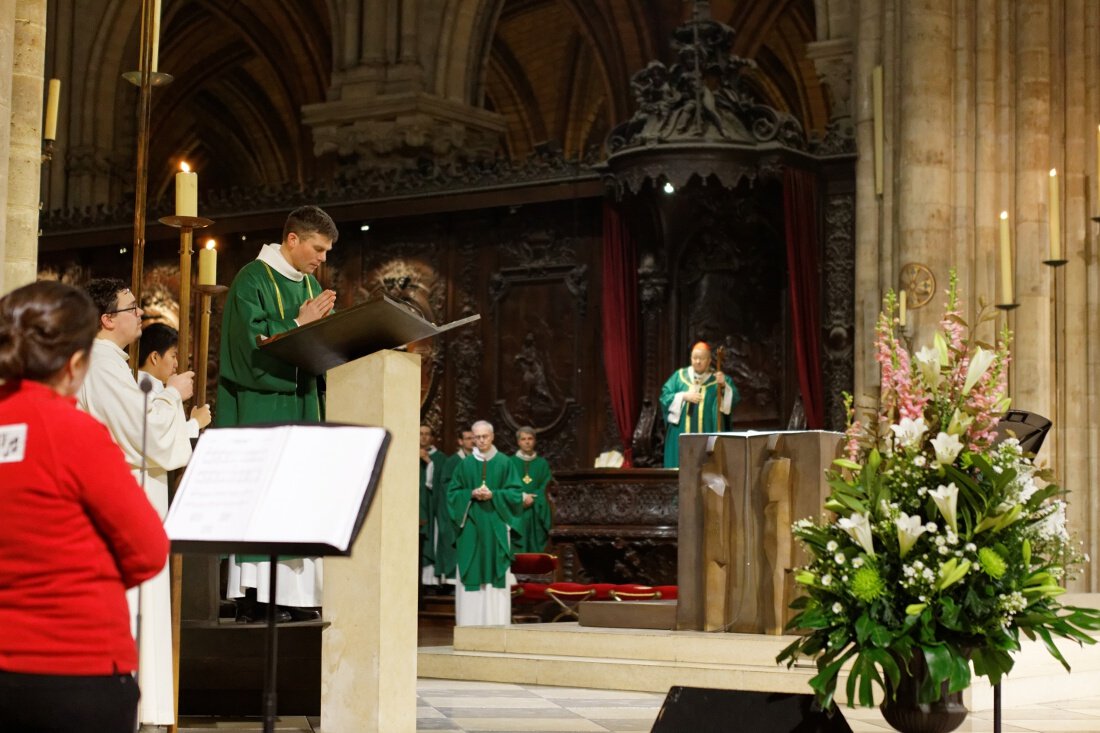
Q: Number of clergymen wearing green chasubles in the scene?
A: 6